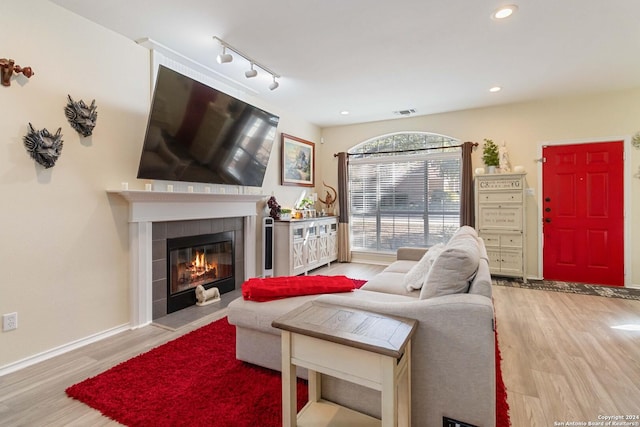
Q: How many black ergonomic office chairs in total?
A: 0